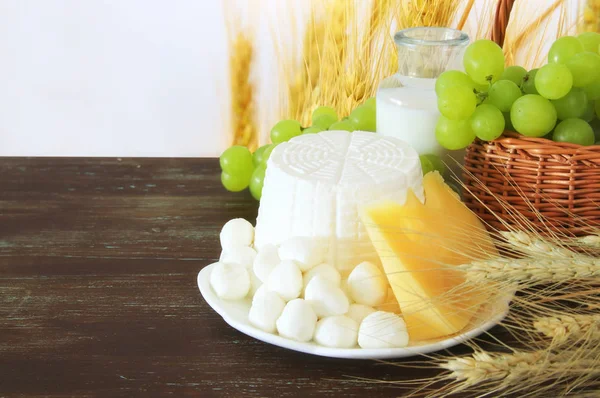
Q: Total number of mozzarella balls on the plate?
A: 14